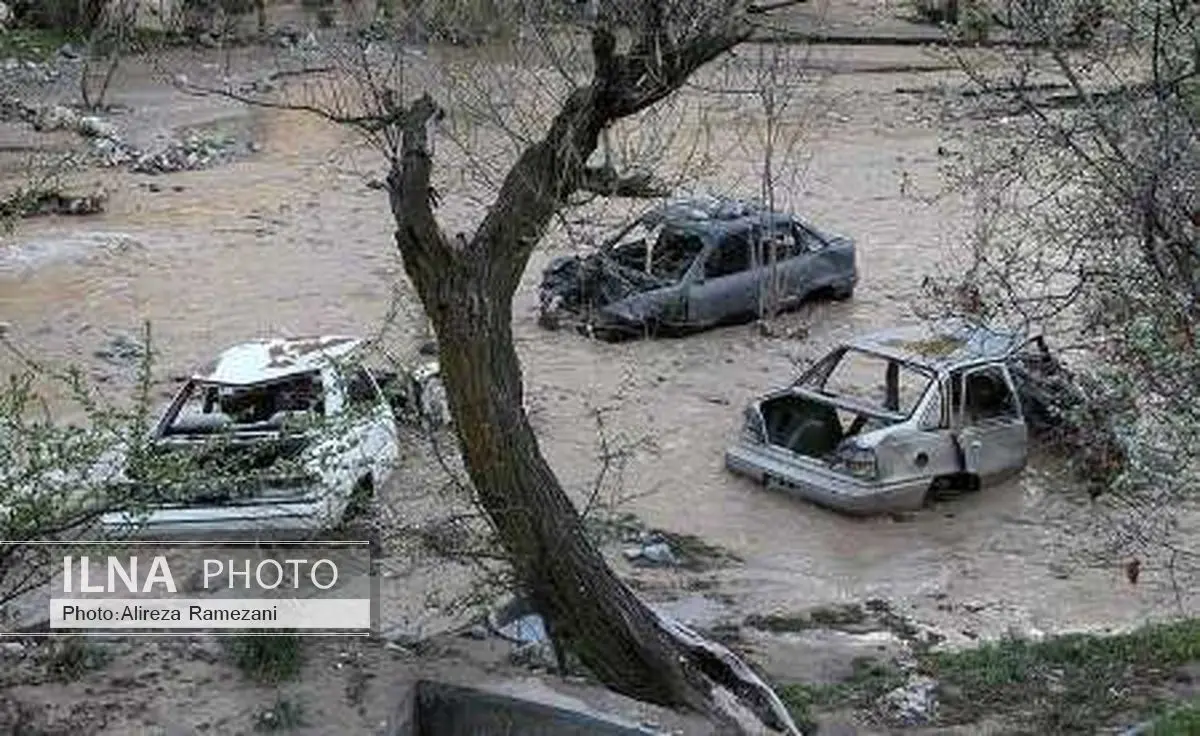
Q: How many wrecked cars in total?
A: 3